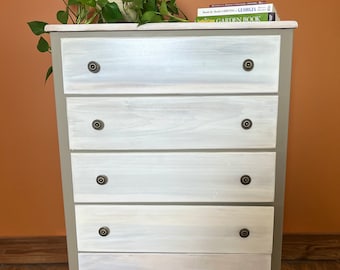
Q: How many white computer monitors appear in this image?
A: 0